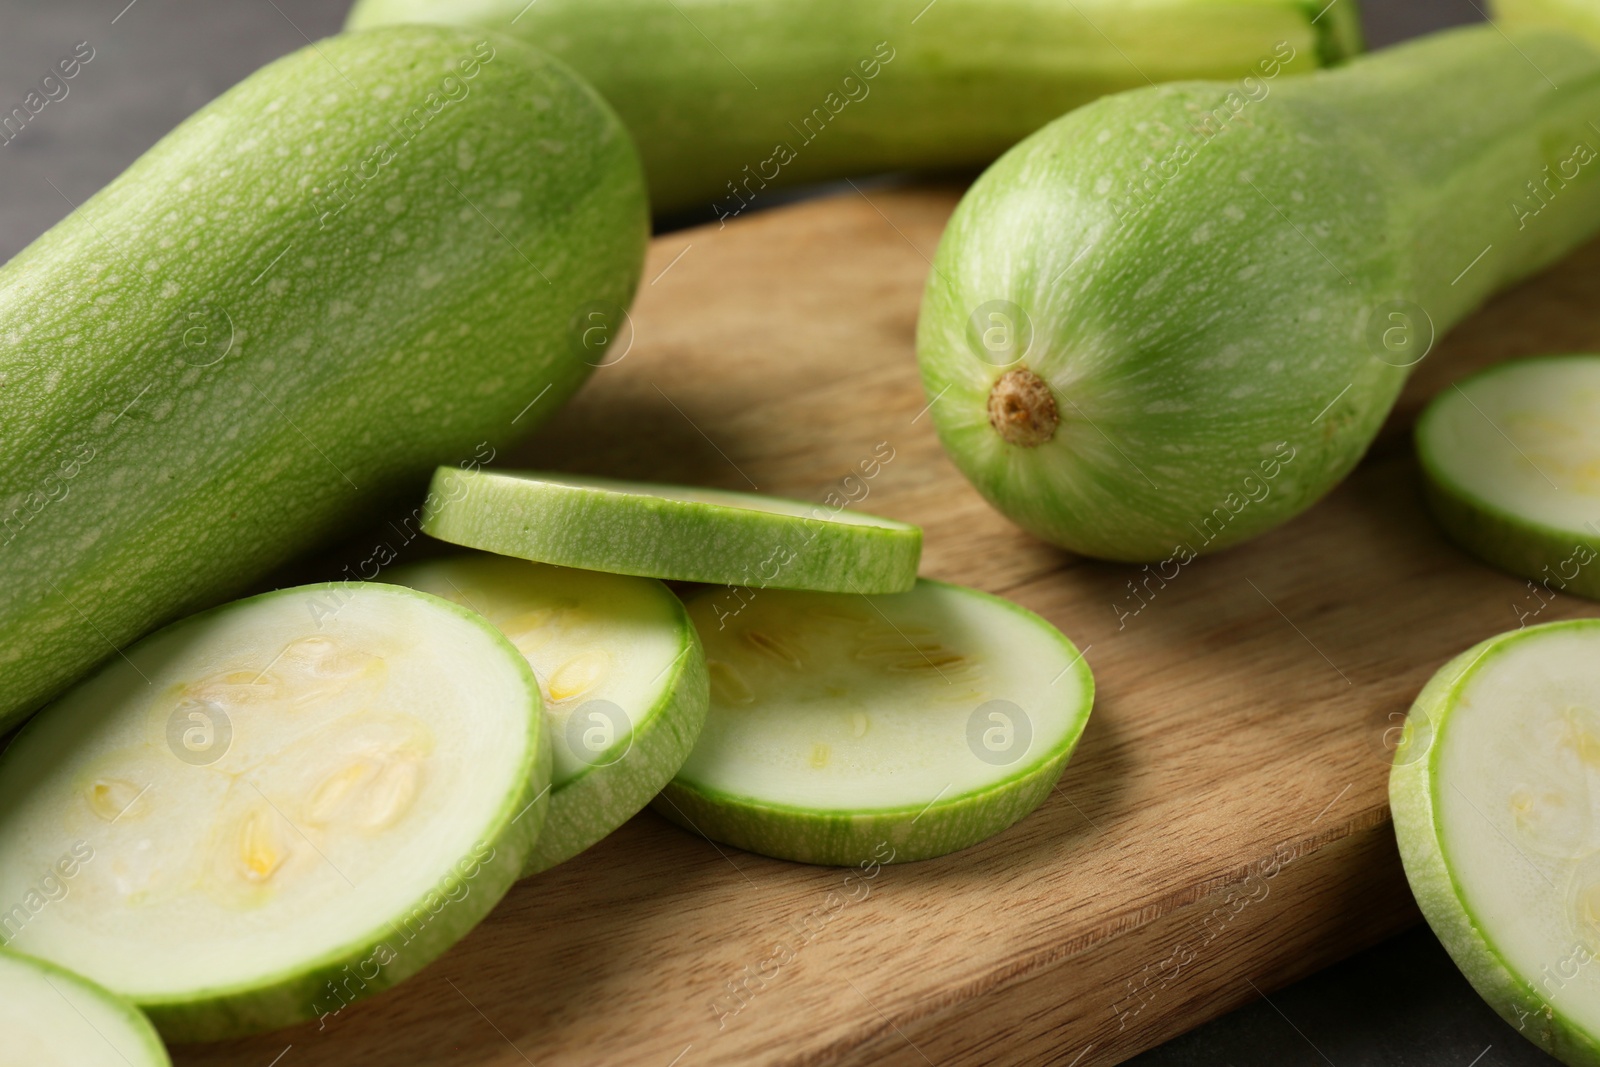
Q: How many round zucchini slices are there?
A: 7